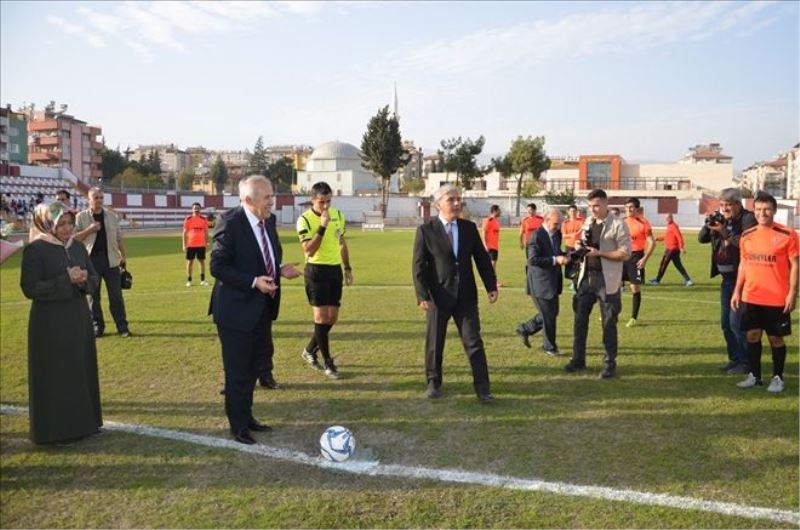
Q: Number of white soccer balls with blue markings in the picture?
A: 1